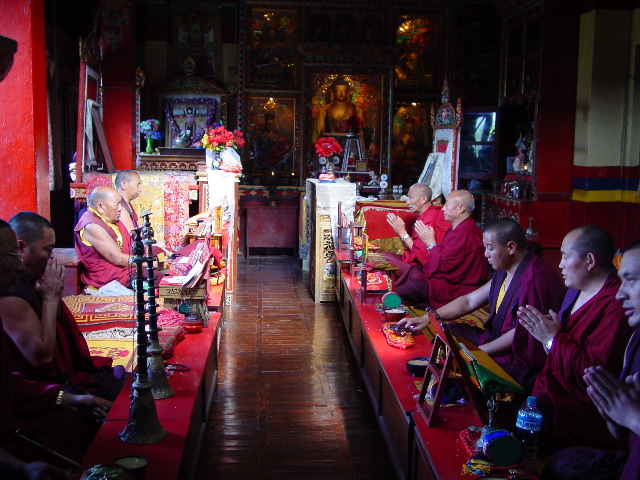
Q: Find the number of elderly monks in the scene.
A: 4